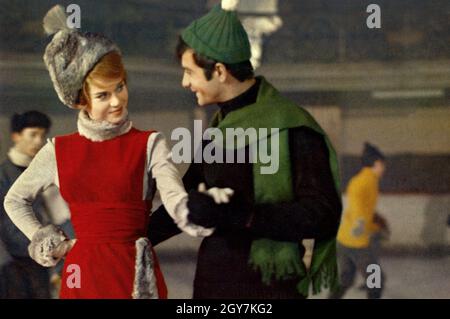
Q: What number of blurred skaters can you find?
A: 2